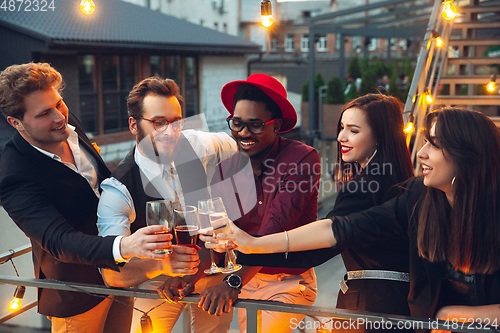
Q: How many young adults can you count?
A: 5